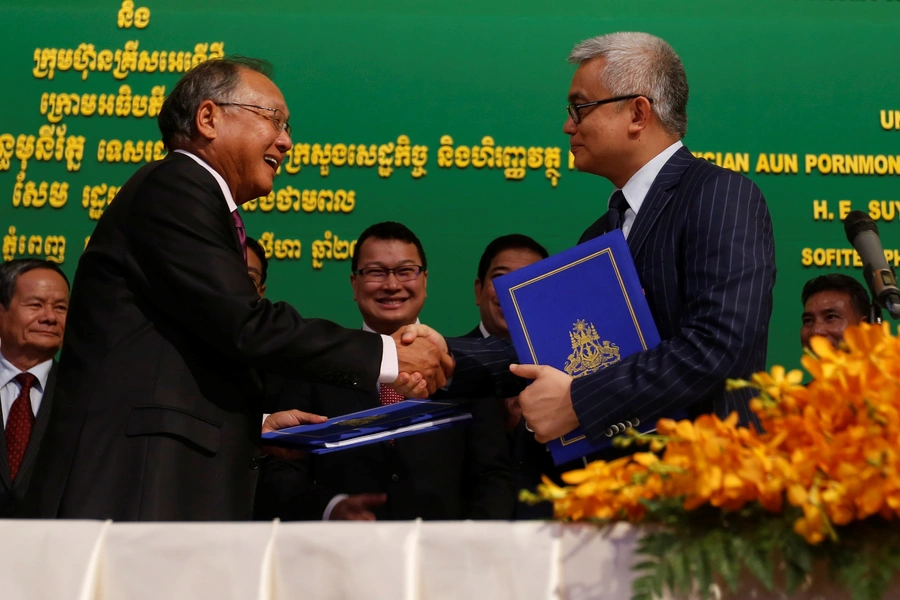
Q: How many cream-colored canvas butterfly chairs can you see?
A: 0